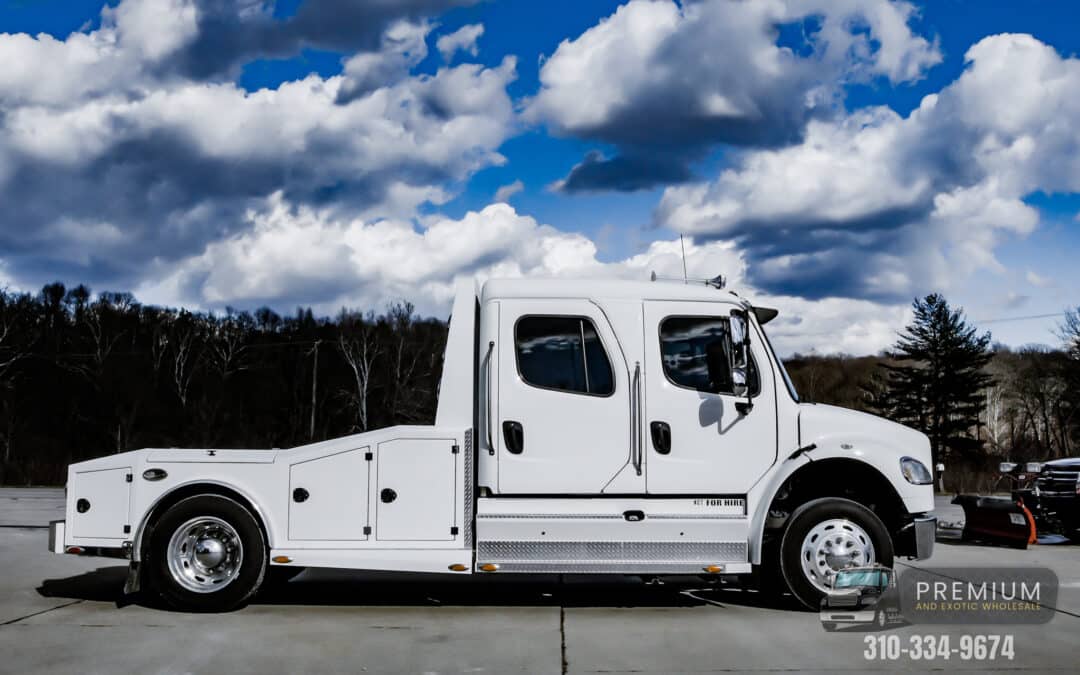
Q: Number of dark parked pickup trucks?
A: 1